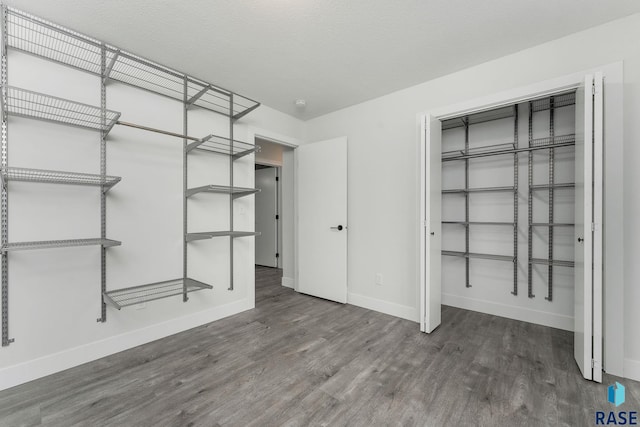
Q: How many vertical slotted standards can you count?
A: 8